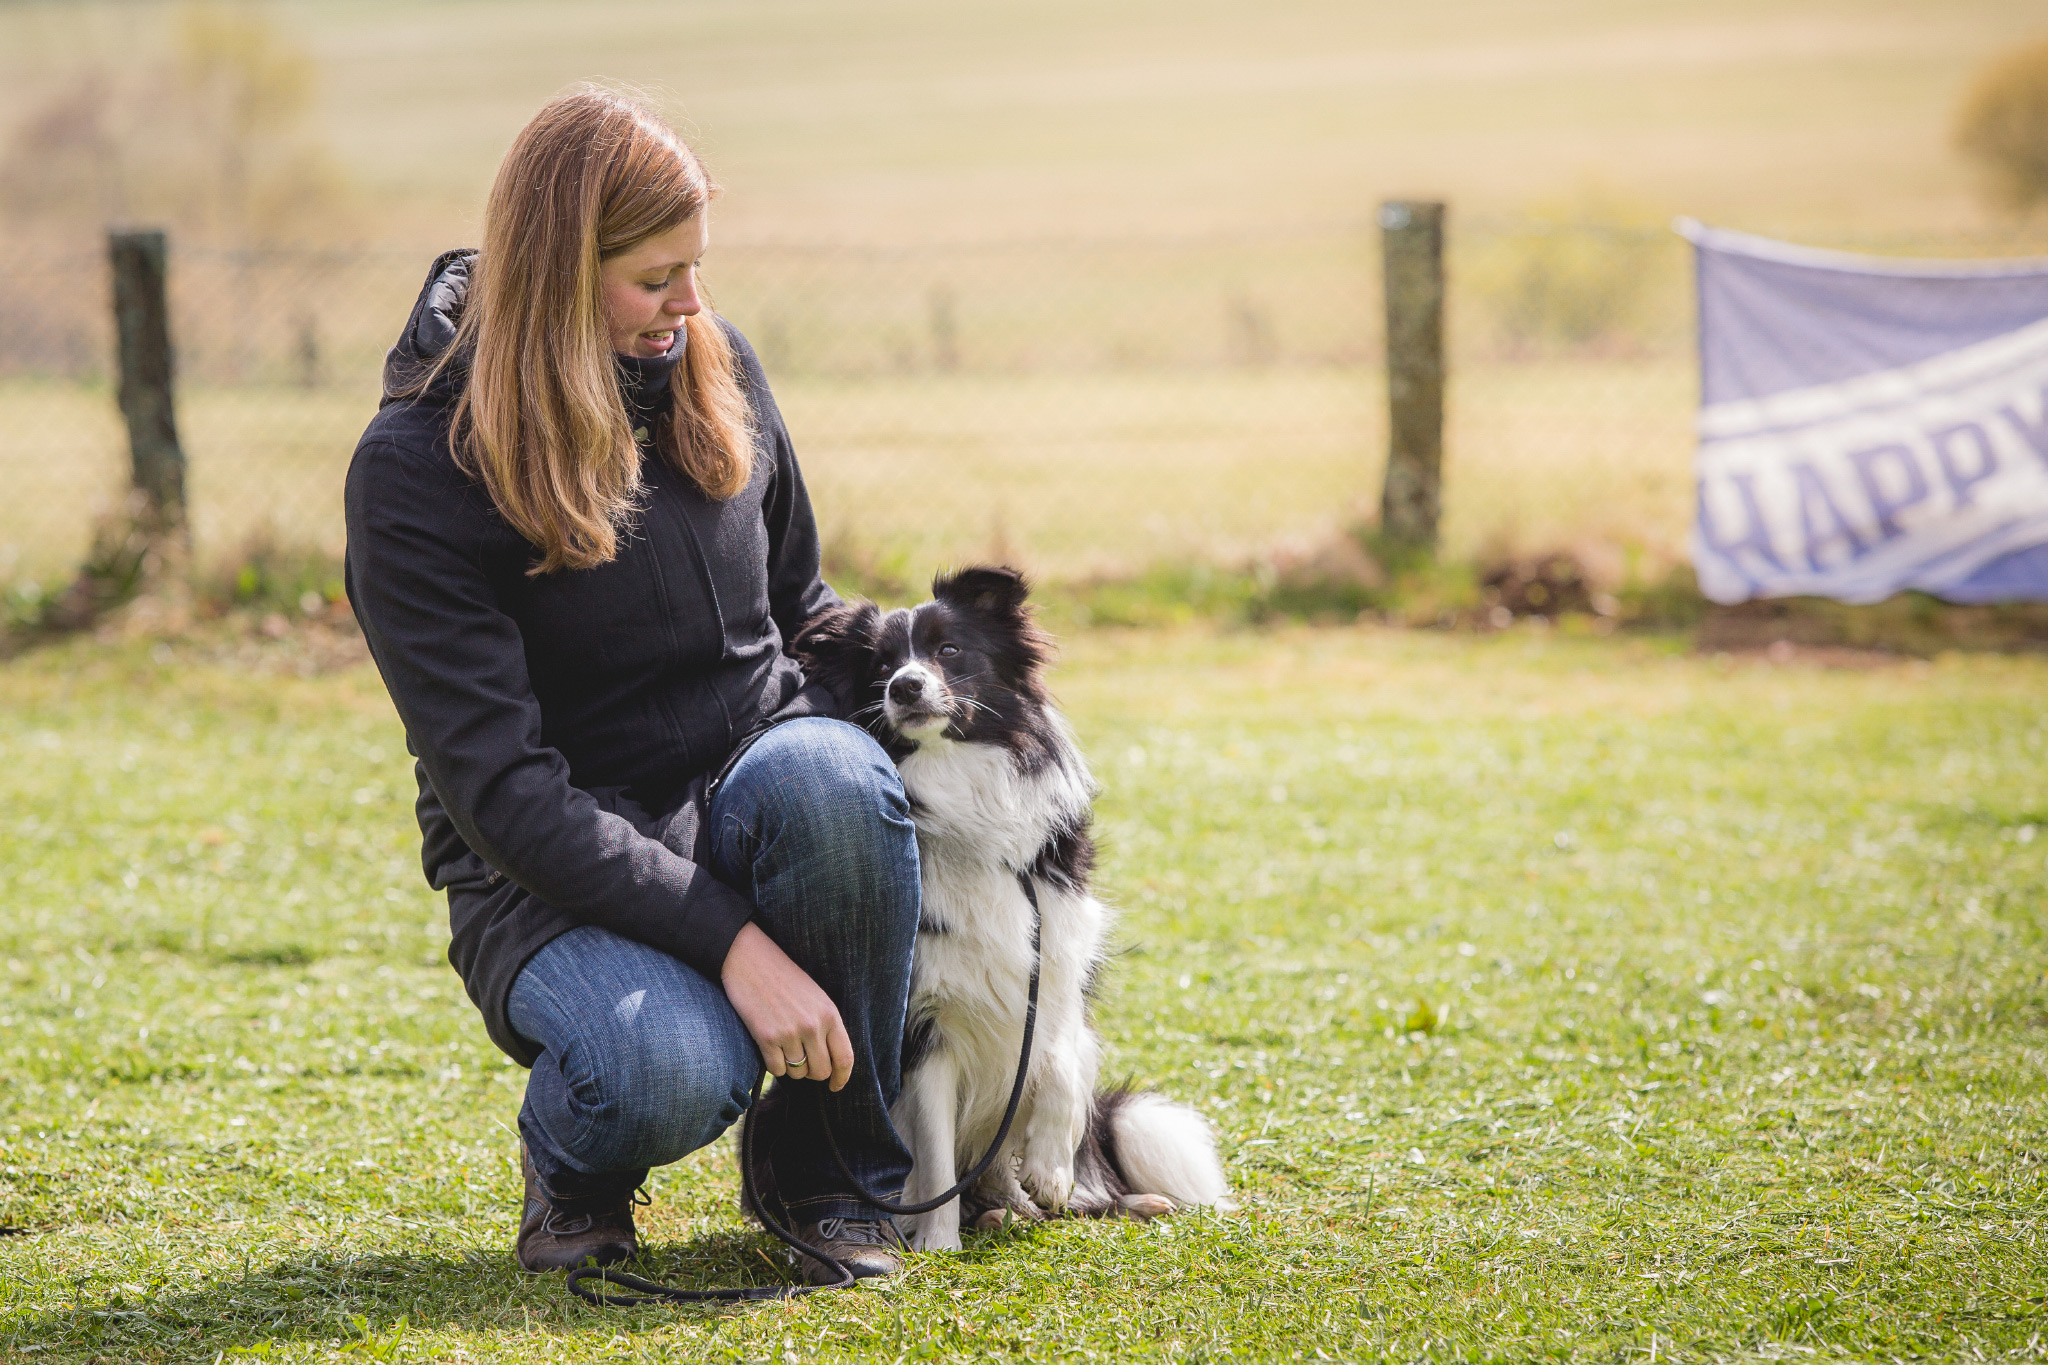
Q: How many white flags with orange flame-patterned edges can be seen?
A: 0